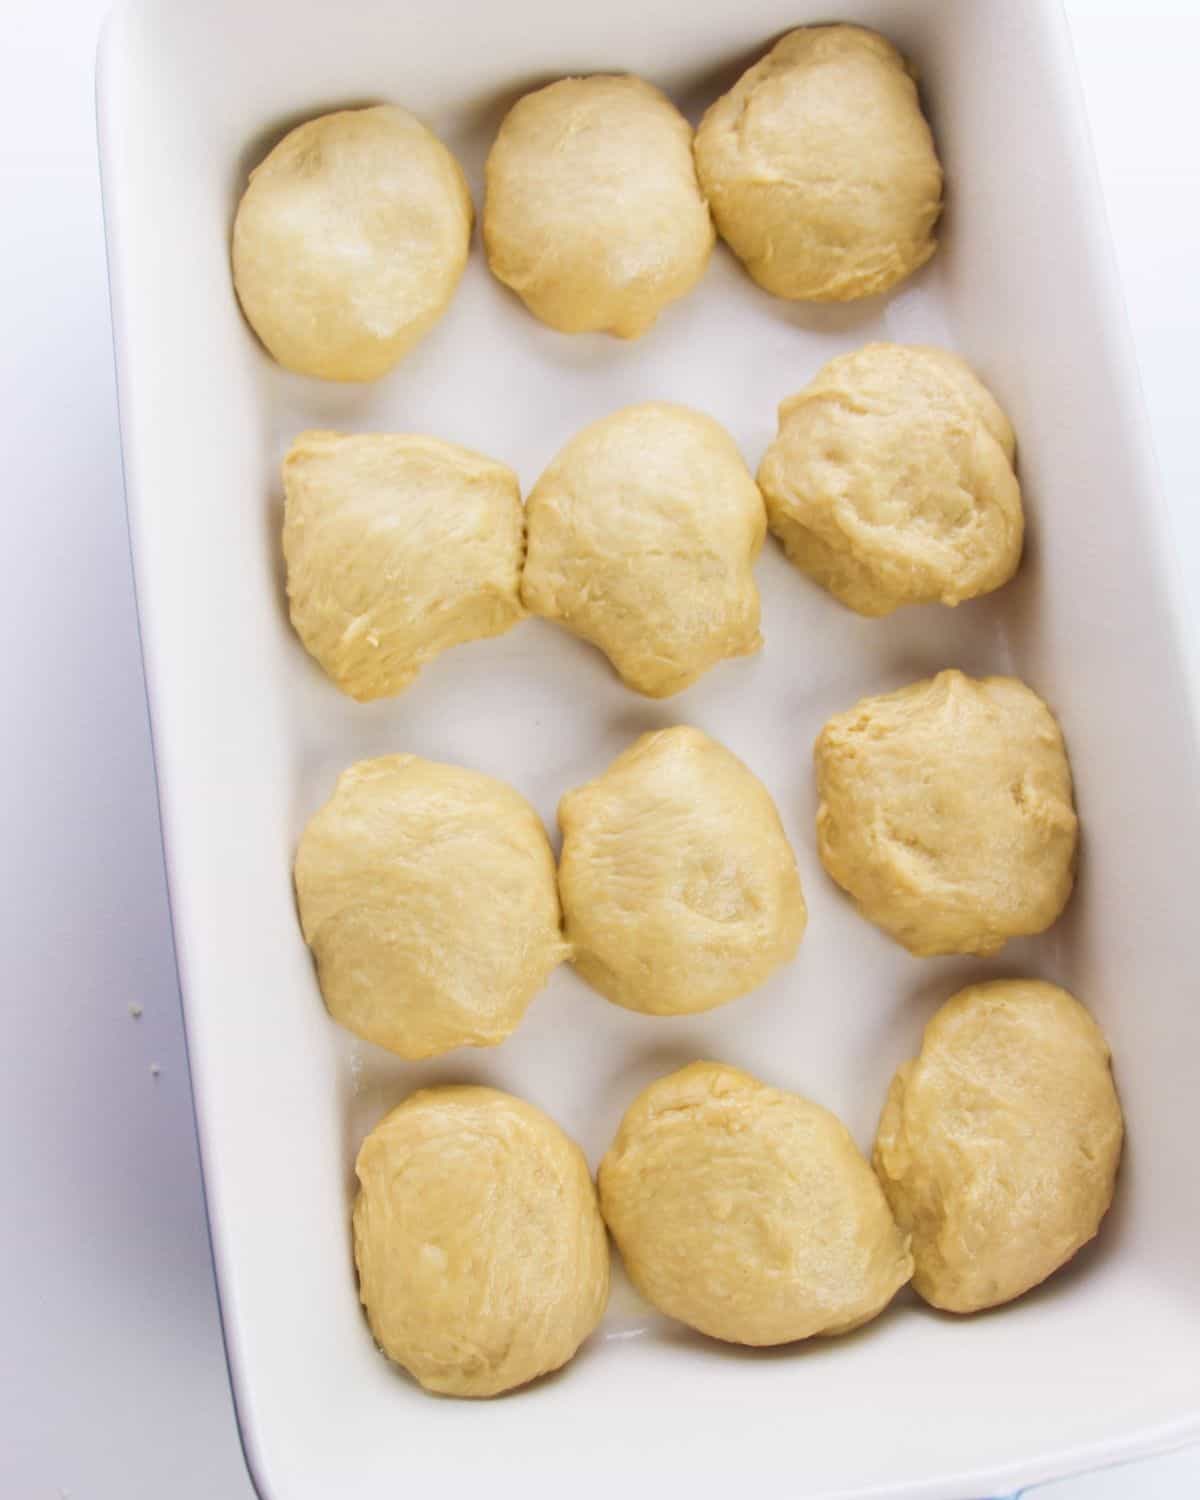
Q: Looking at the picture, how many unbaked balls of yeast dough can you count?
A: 12